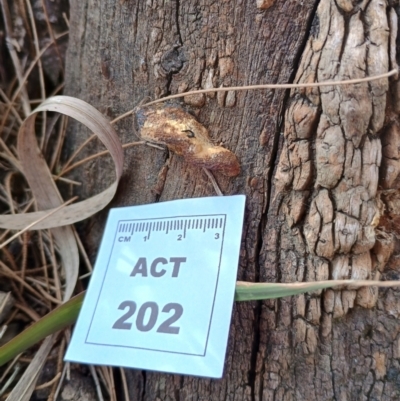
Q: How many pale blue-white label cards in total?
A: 1